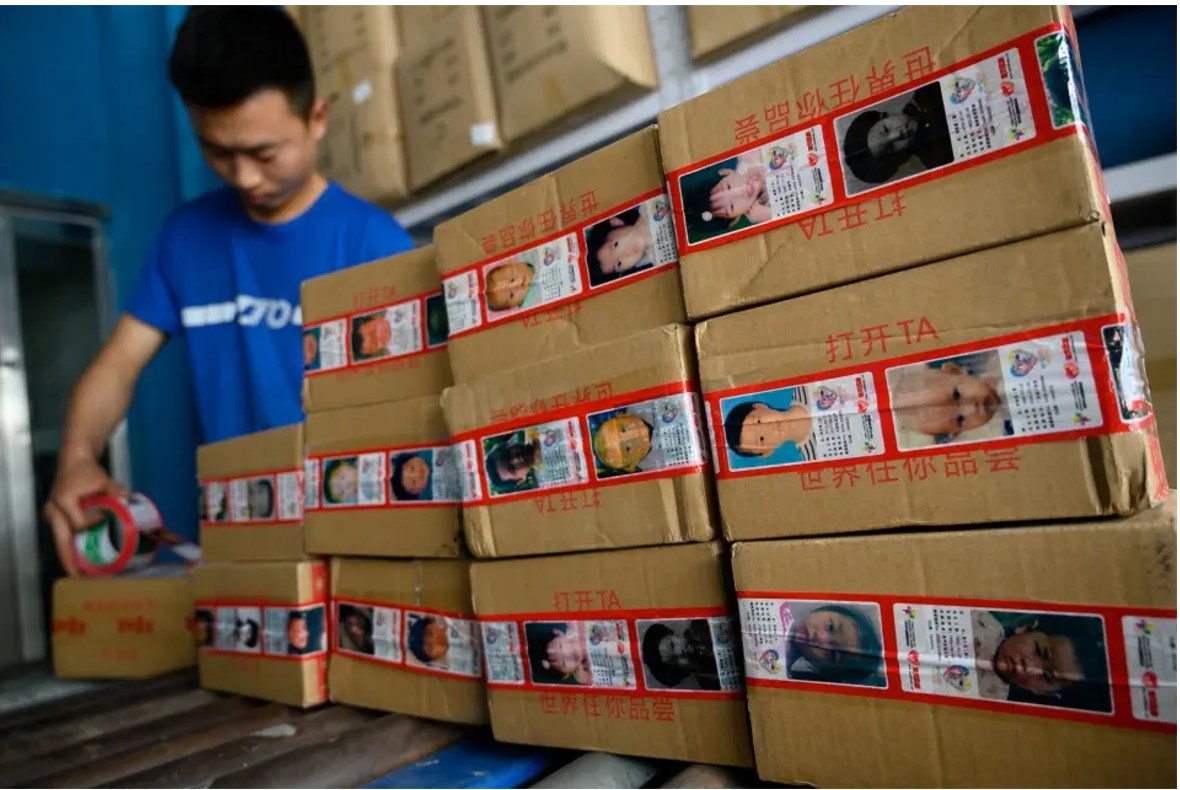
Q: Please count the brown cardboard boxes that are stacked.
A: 11